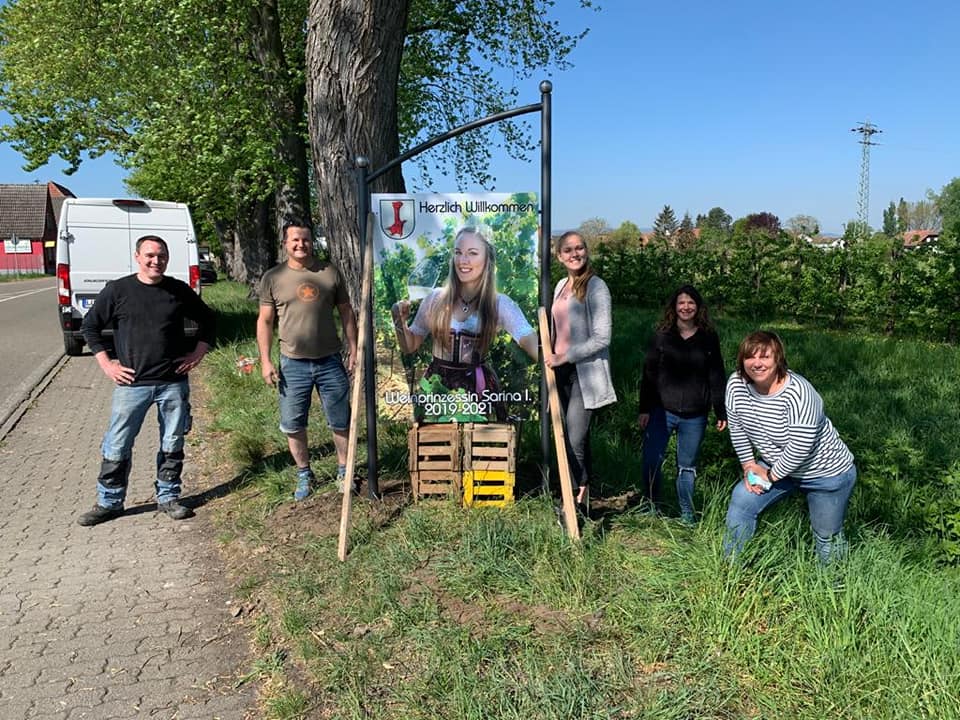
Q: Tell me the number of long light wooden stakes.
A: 2